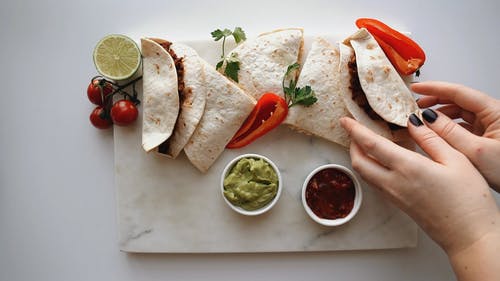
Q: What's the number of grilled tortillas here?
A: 5